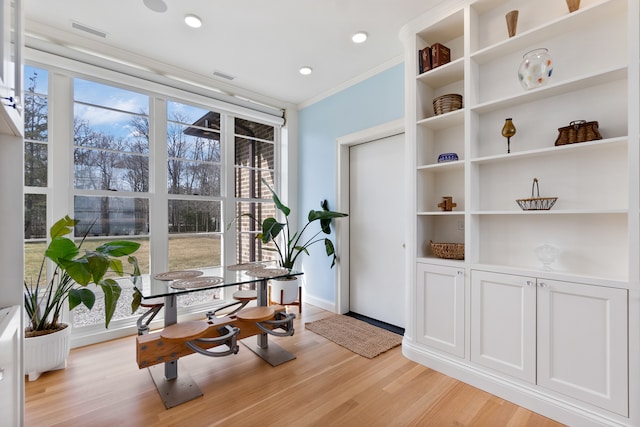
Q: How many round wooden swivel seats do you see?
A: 4